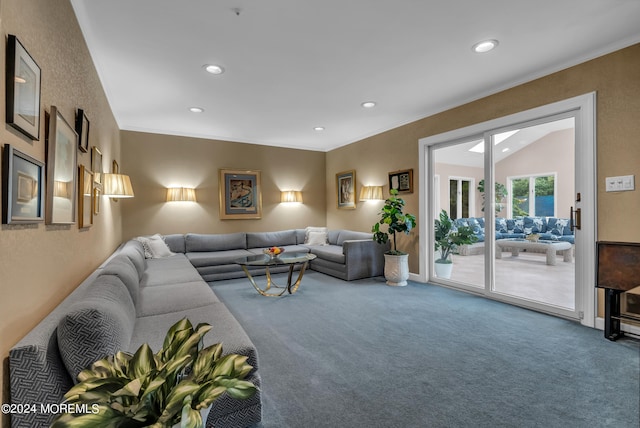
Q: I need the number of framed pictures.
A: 11